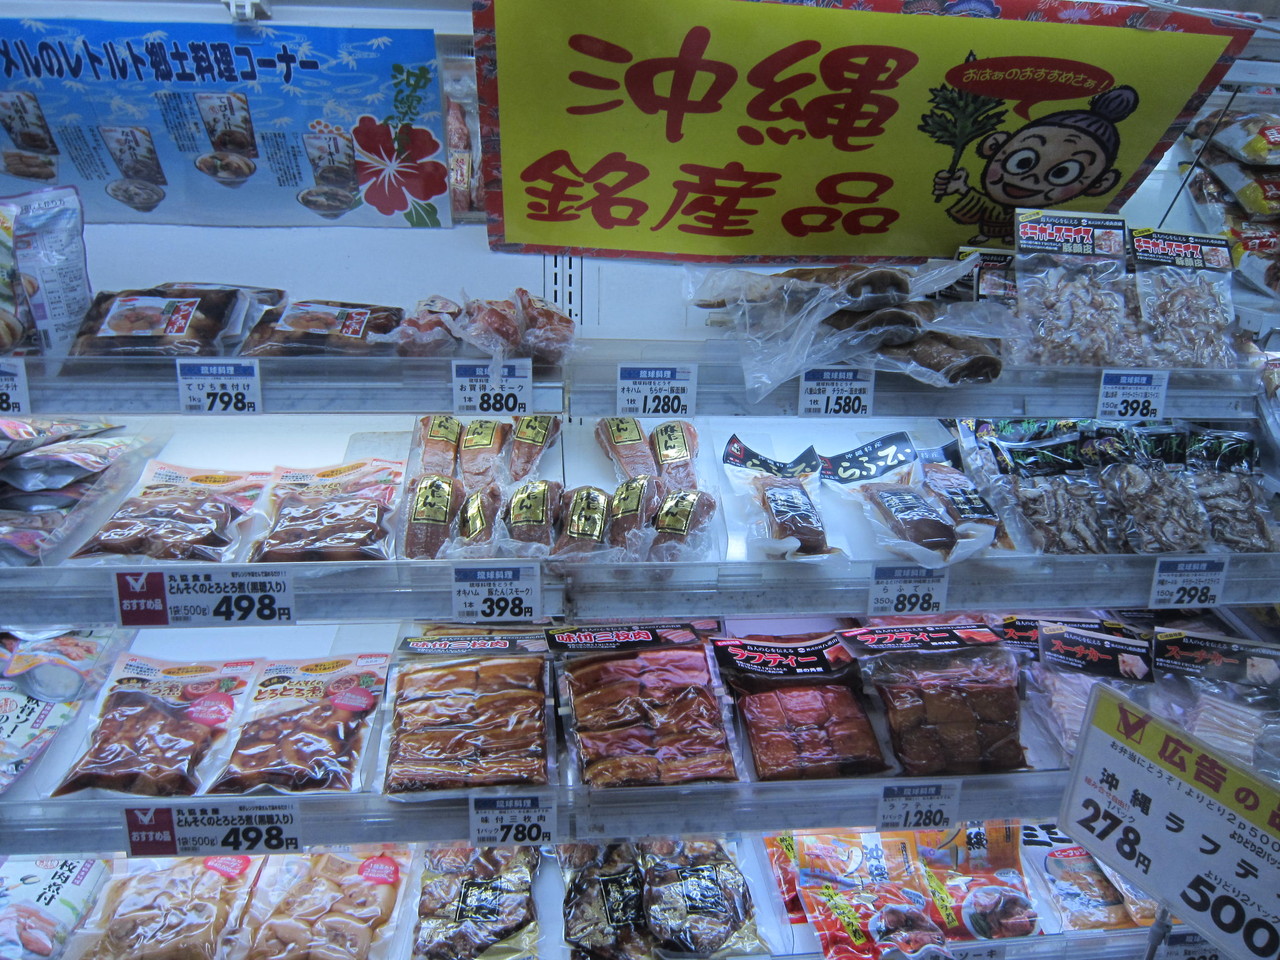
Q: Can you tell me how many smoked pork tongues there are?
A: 11